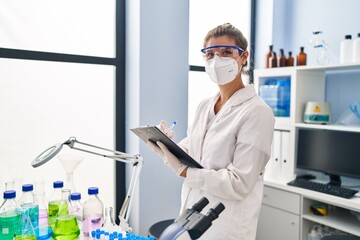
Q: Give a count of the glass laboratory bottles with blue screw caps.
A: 5